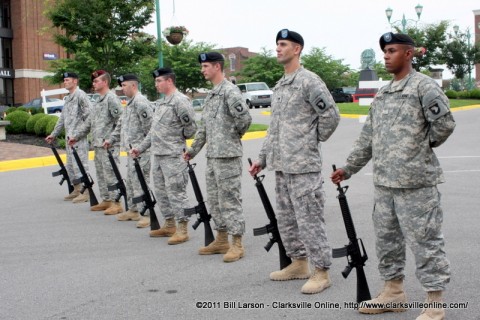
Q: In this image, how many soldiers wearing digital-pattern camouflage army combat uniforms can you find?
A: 7